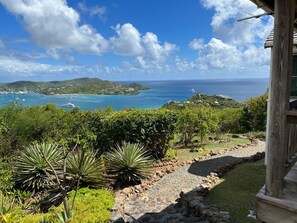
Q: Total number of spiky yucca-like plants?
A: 3